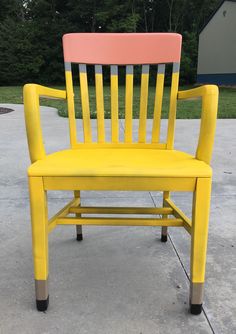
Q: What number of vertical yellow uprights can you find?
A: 8